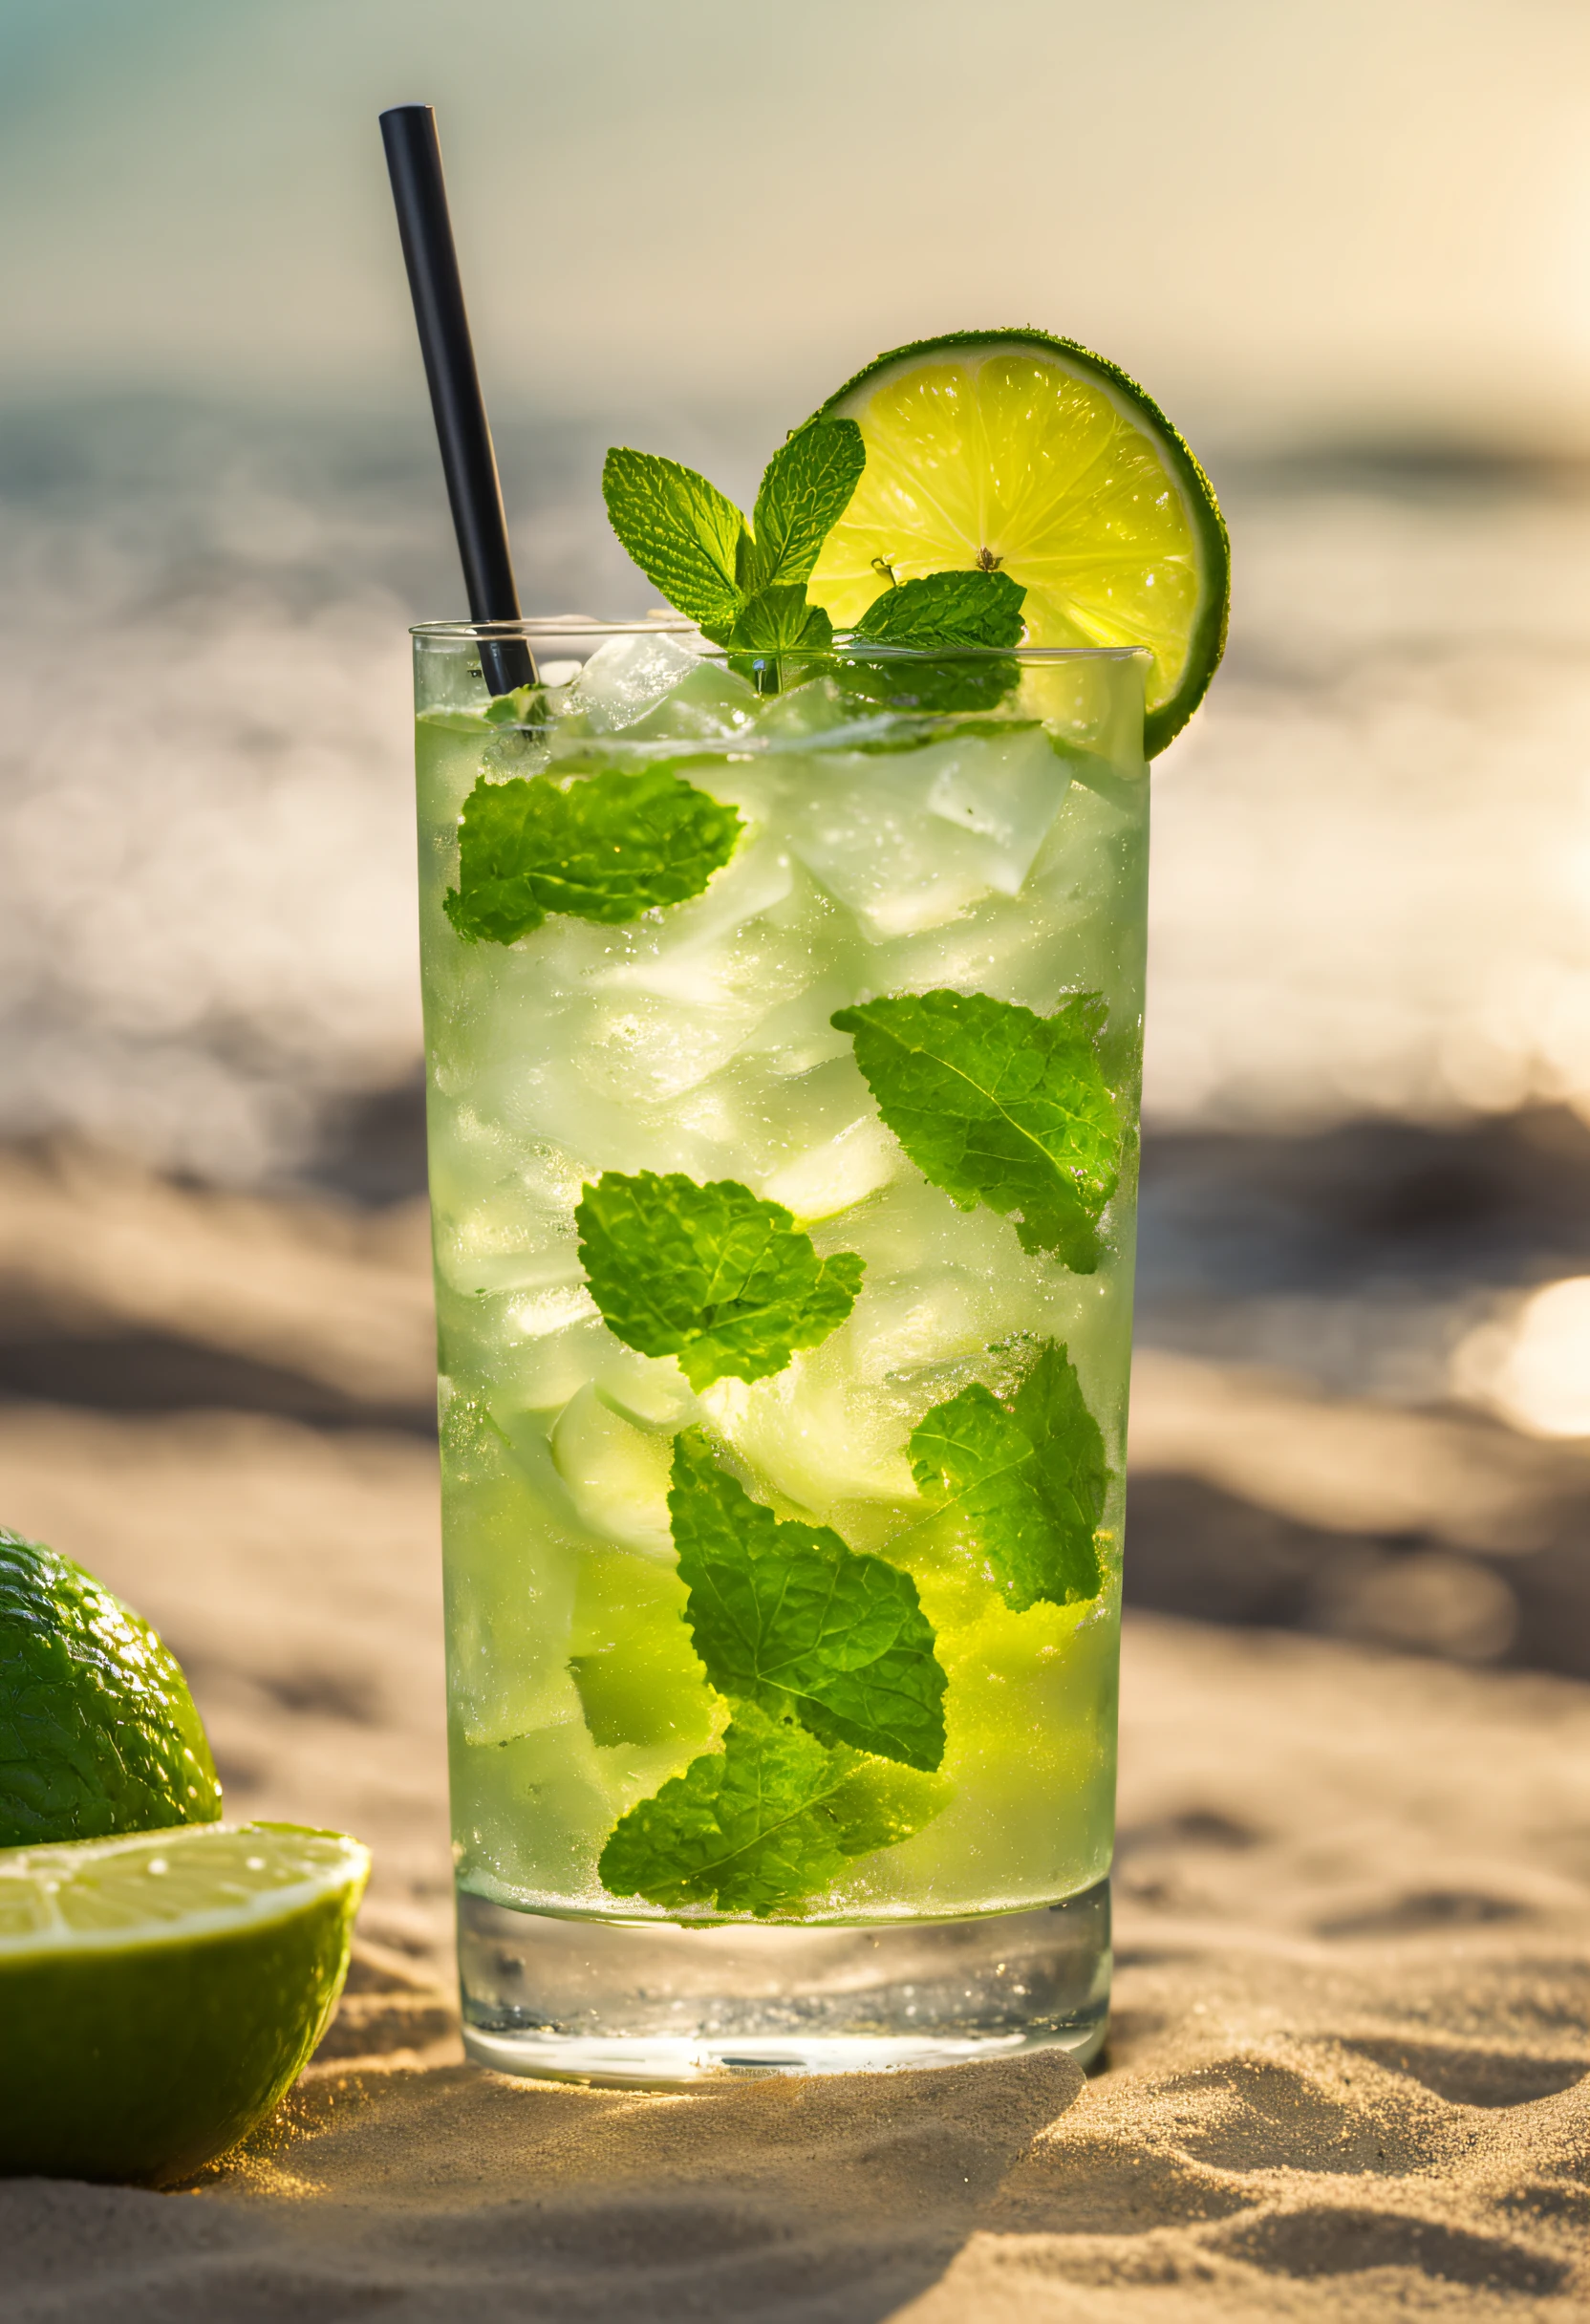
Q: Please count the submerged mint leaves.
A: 6